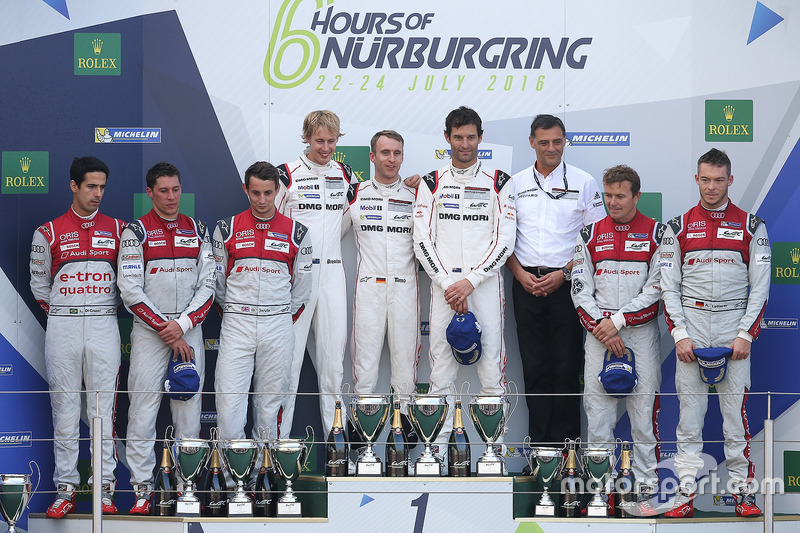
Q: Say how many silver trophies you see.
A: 9